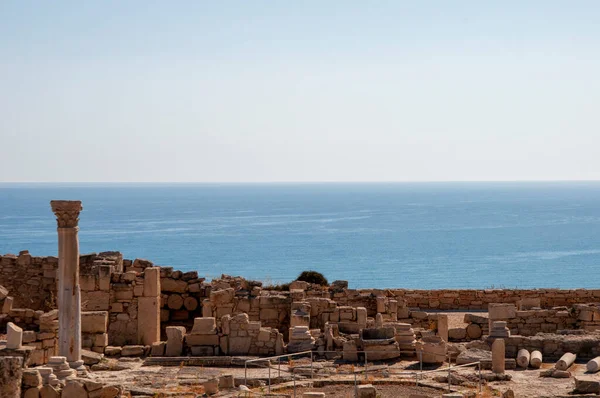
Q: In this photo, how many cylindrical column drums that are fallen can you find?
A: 4